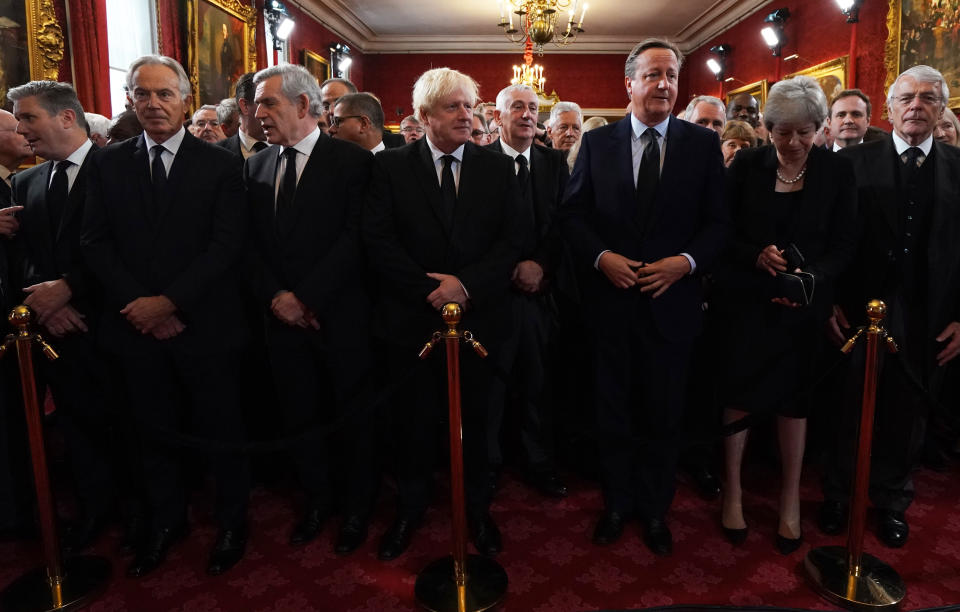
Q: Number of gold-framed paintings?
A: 6